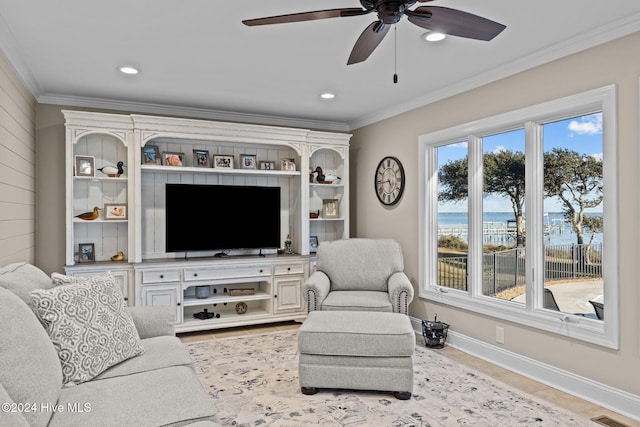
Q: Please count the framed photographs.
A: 12